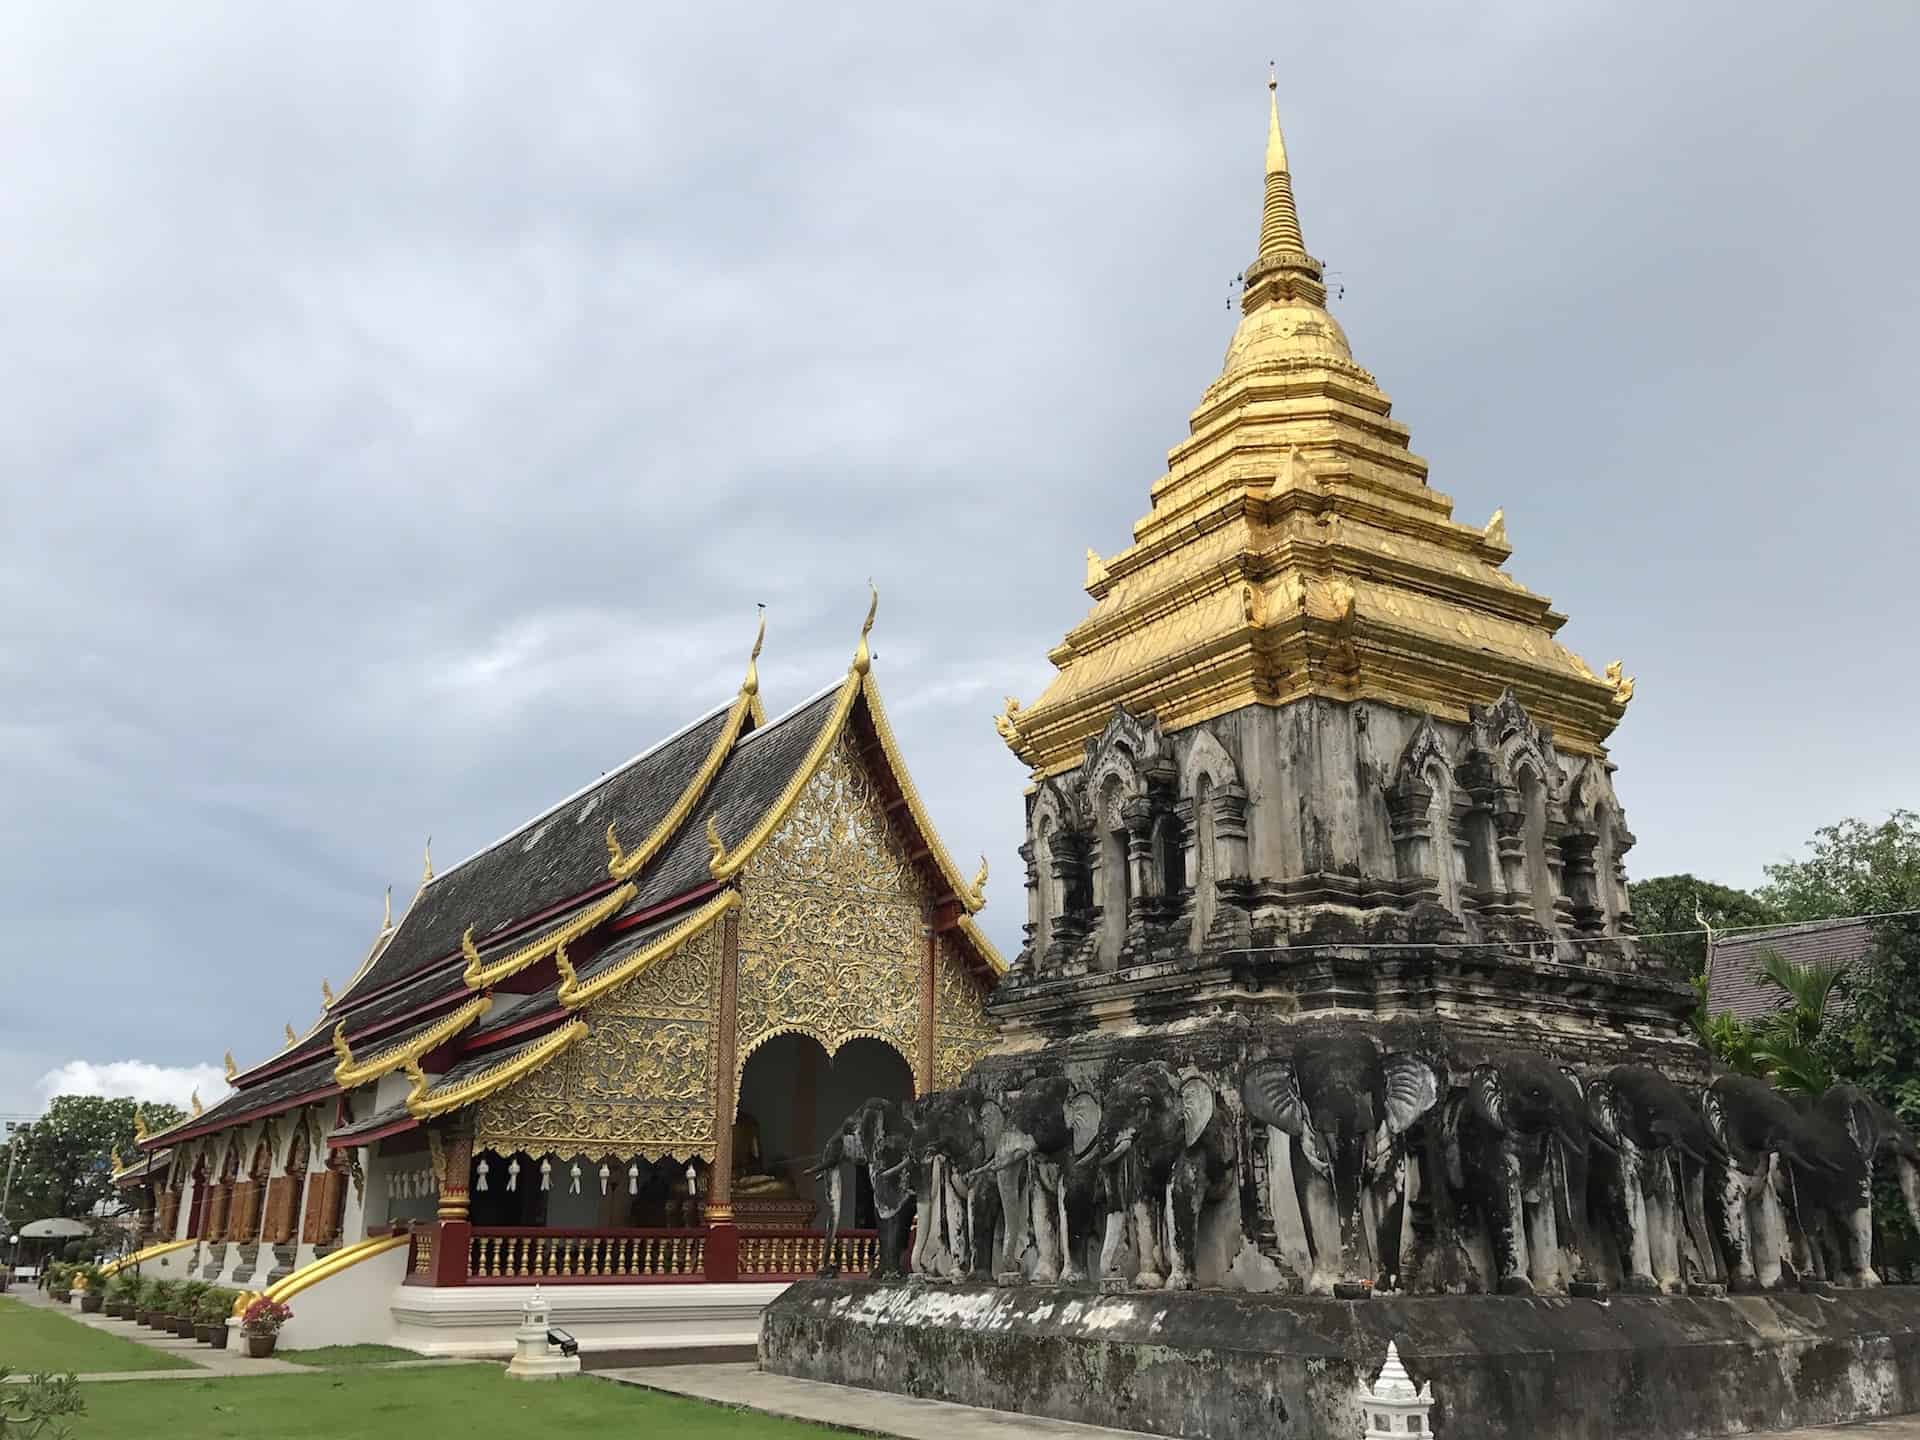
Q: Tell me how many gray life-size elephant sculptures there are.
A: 9